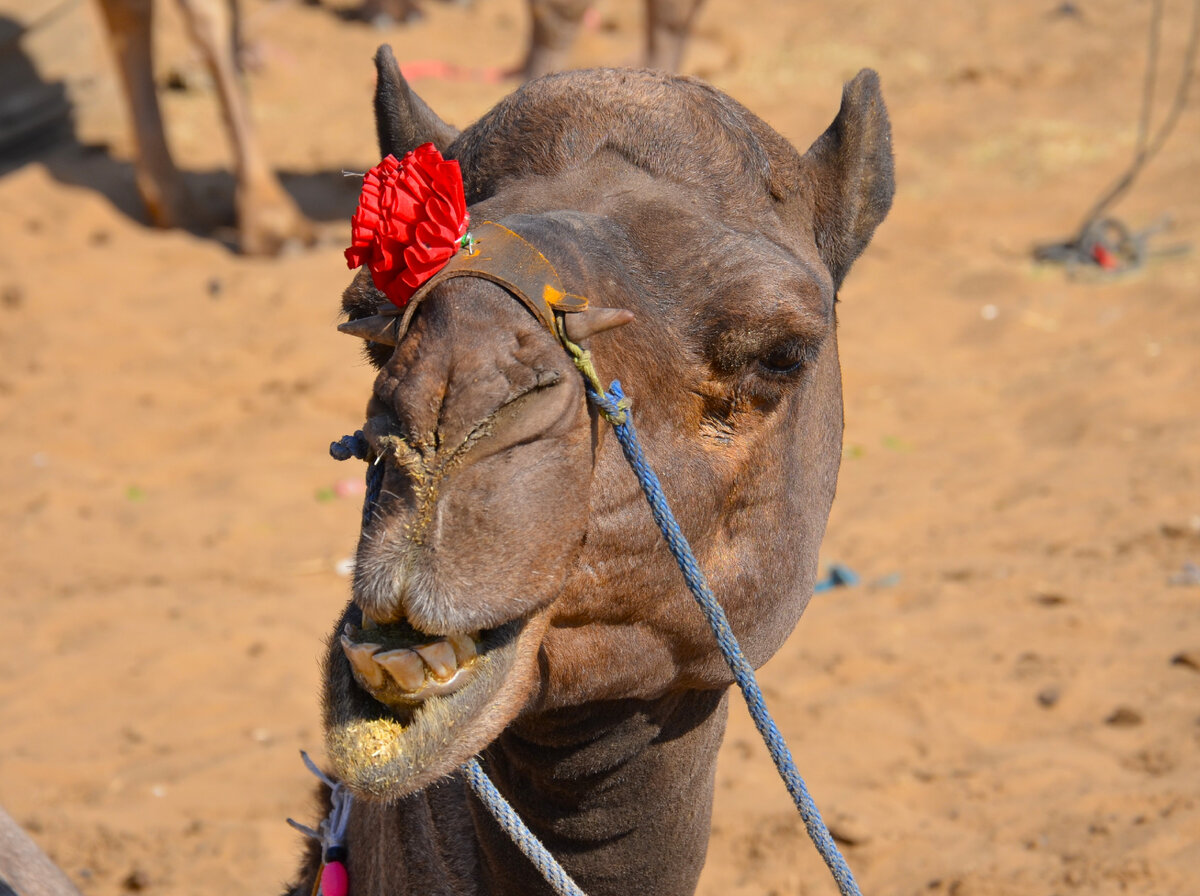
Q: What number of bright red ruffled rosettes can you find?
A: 1